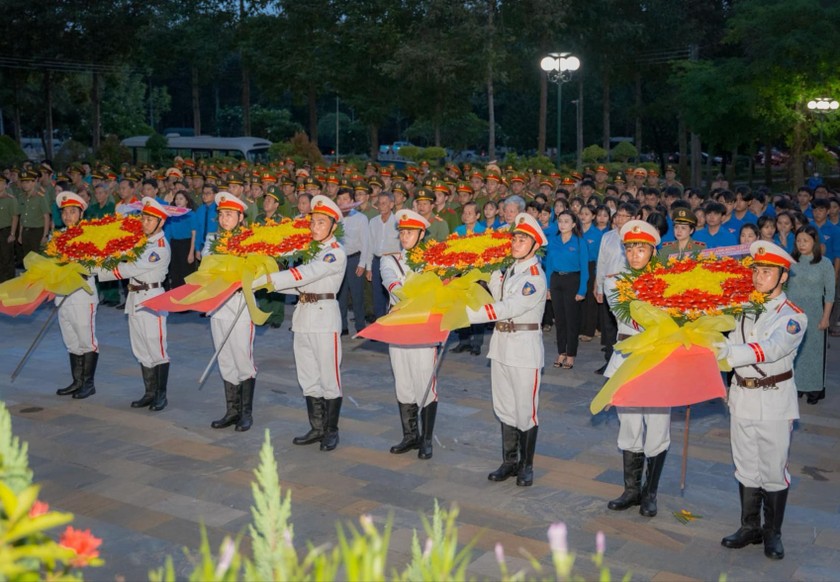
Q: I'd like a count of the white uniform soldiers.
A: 8